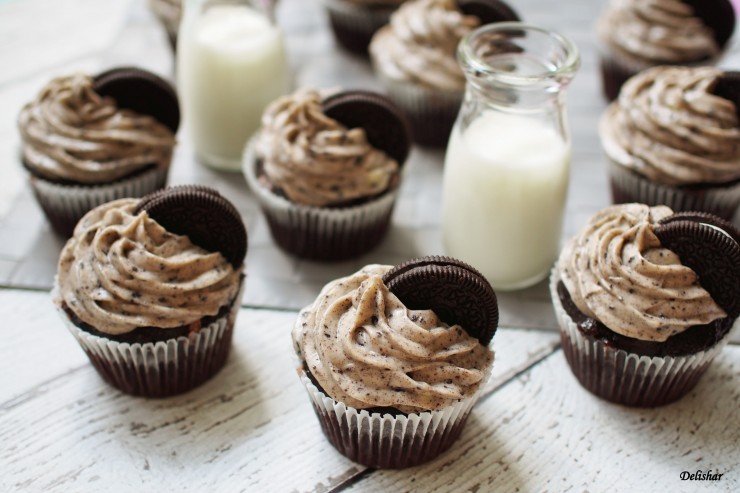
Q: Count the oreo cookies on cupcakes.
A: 8